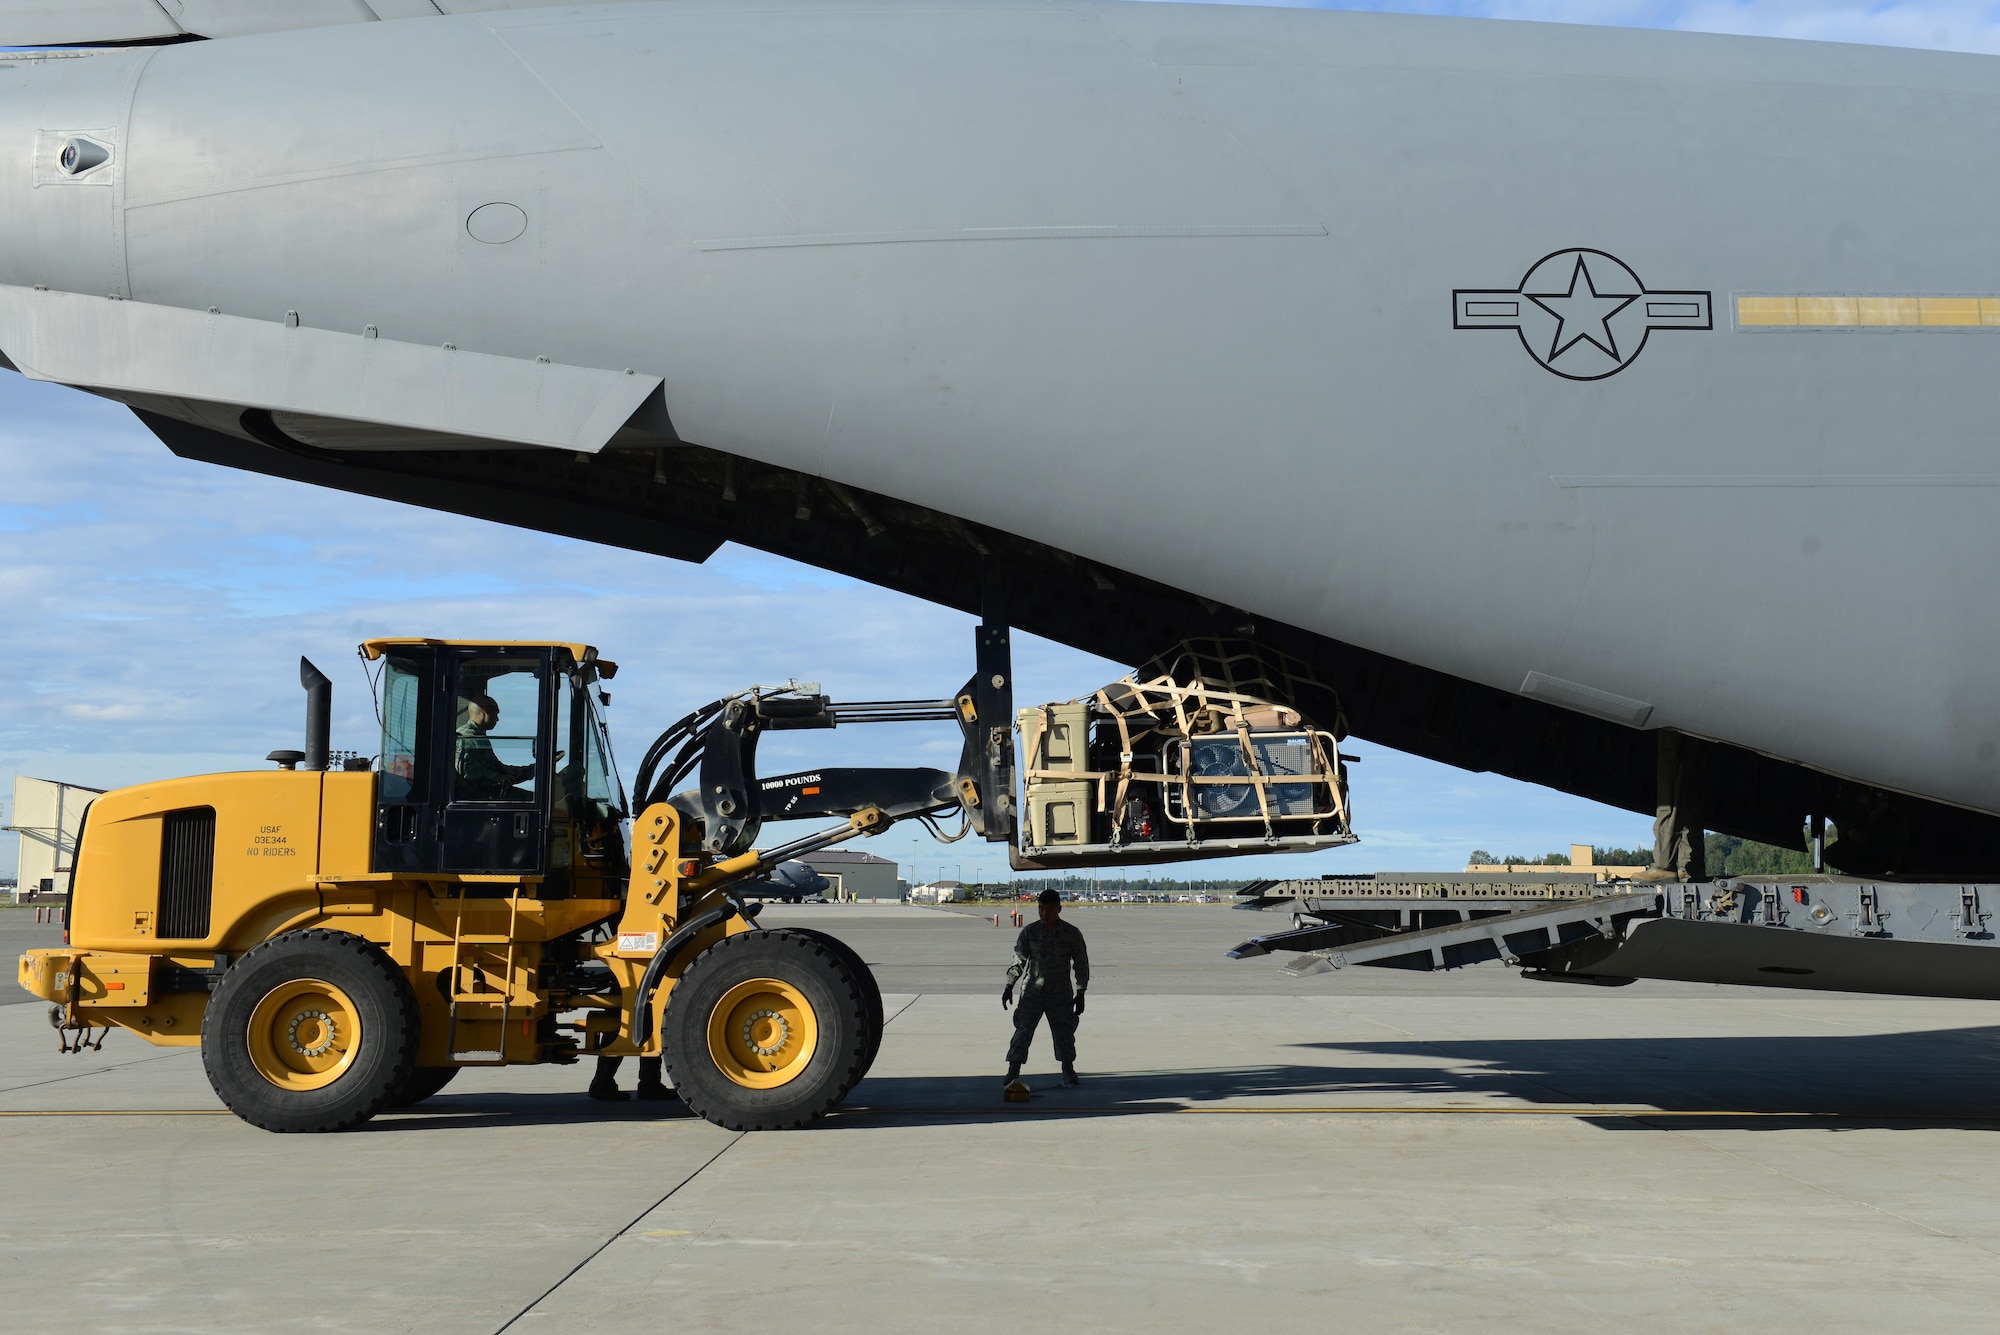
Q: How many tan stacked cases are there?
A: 2